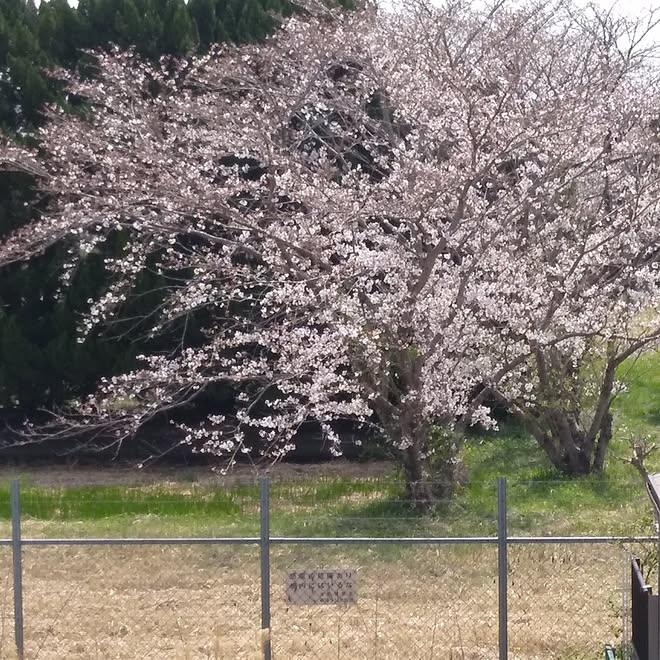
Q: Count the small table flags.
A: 0